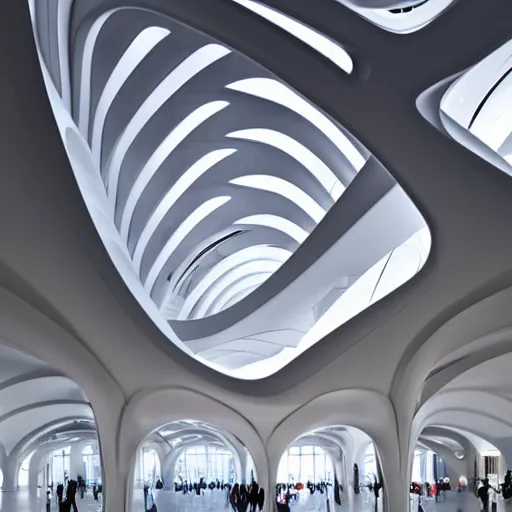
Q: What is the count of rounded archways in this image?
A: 4